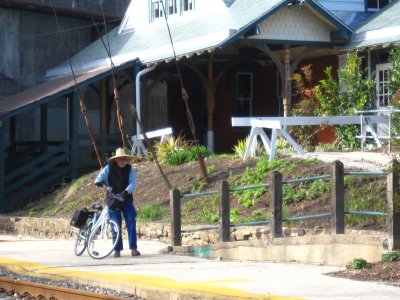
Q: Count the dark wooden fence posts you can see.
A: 5